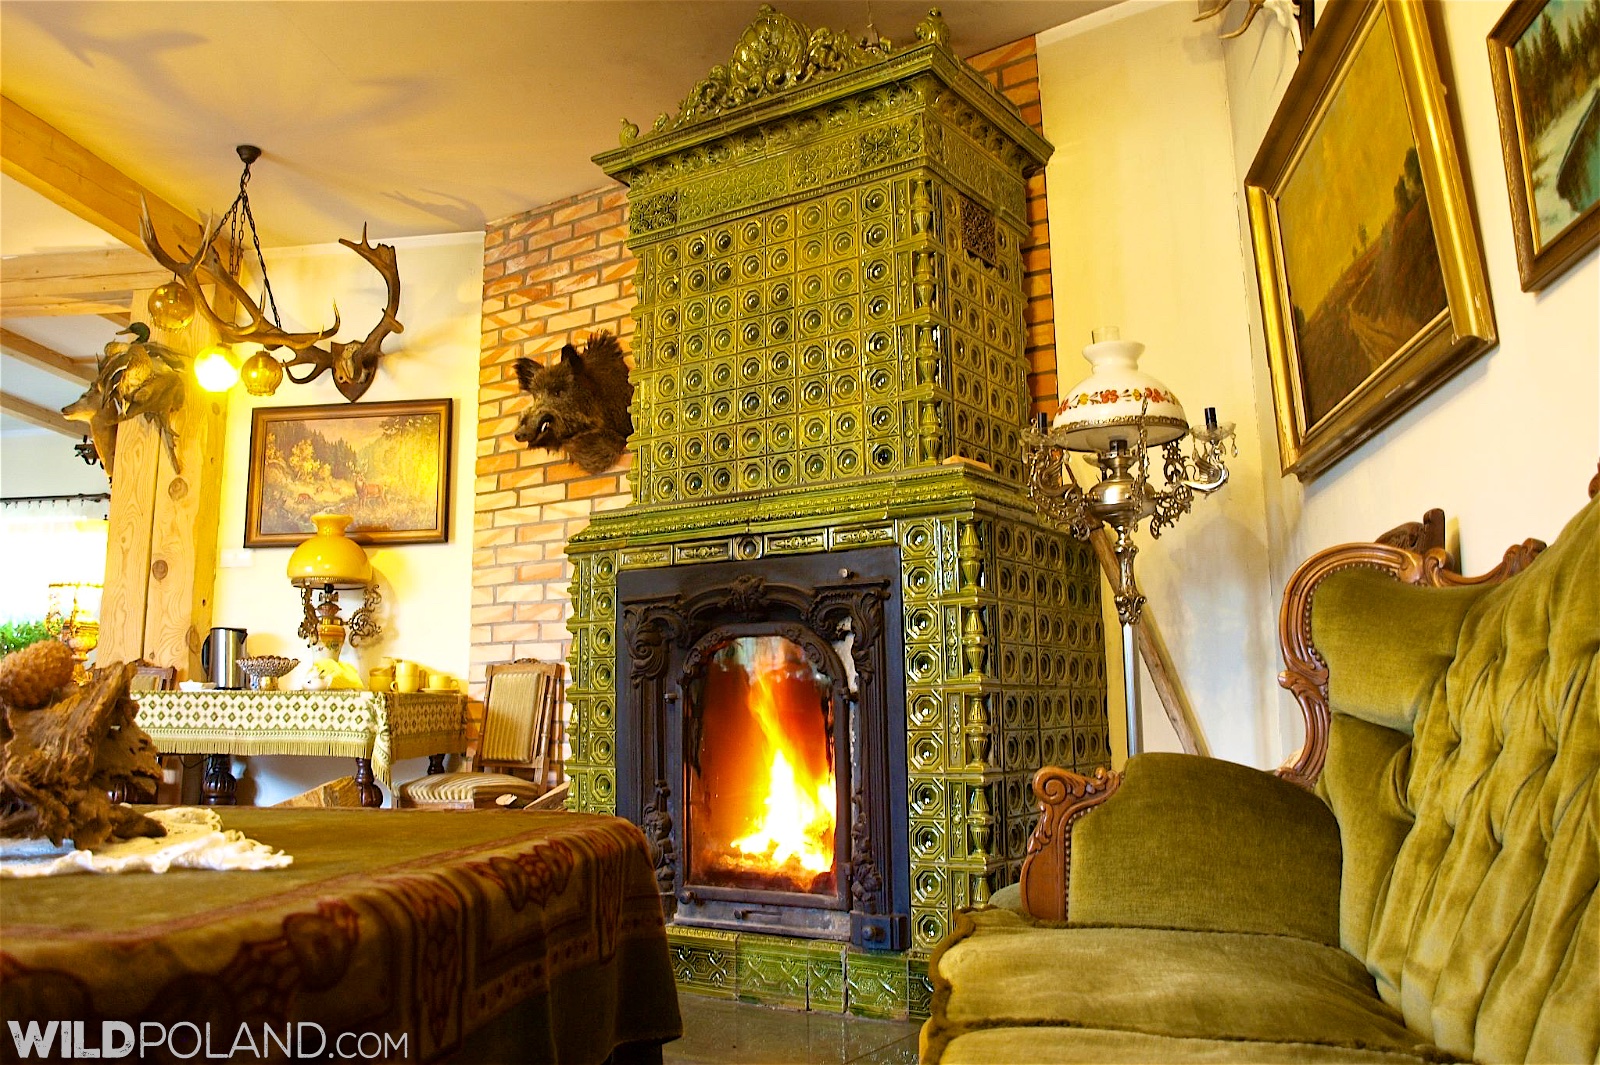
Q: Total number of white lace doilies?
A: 1